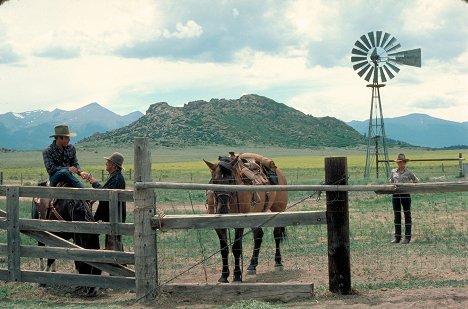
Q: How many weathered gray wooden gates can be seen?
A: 1